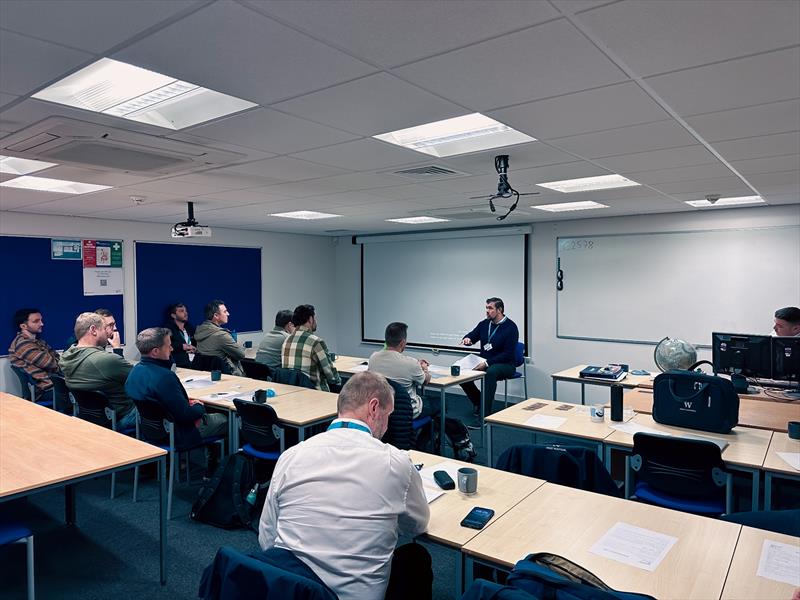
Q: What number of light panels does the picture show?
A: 9